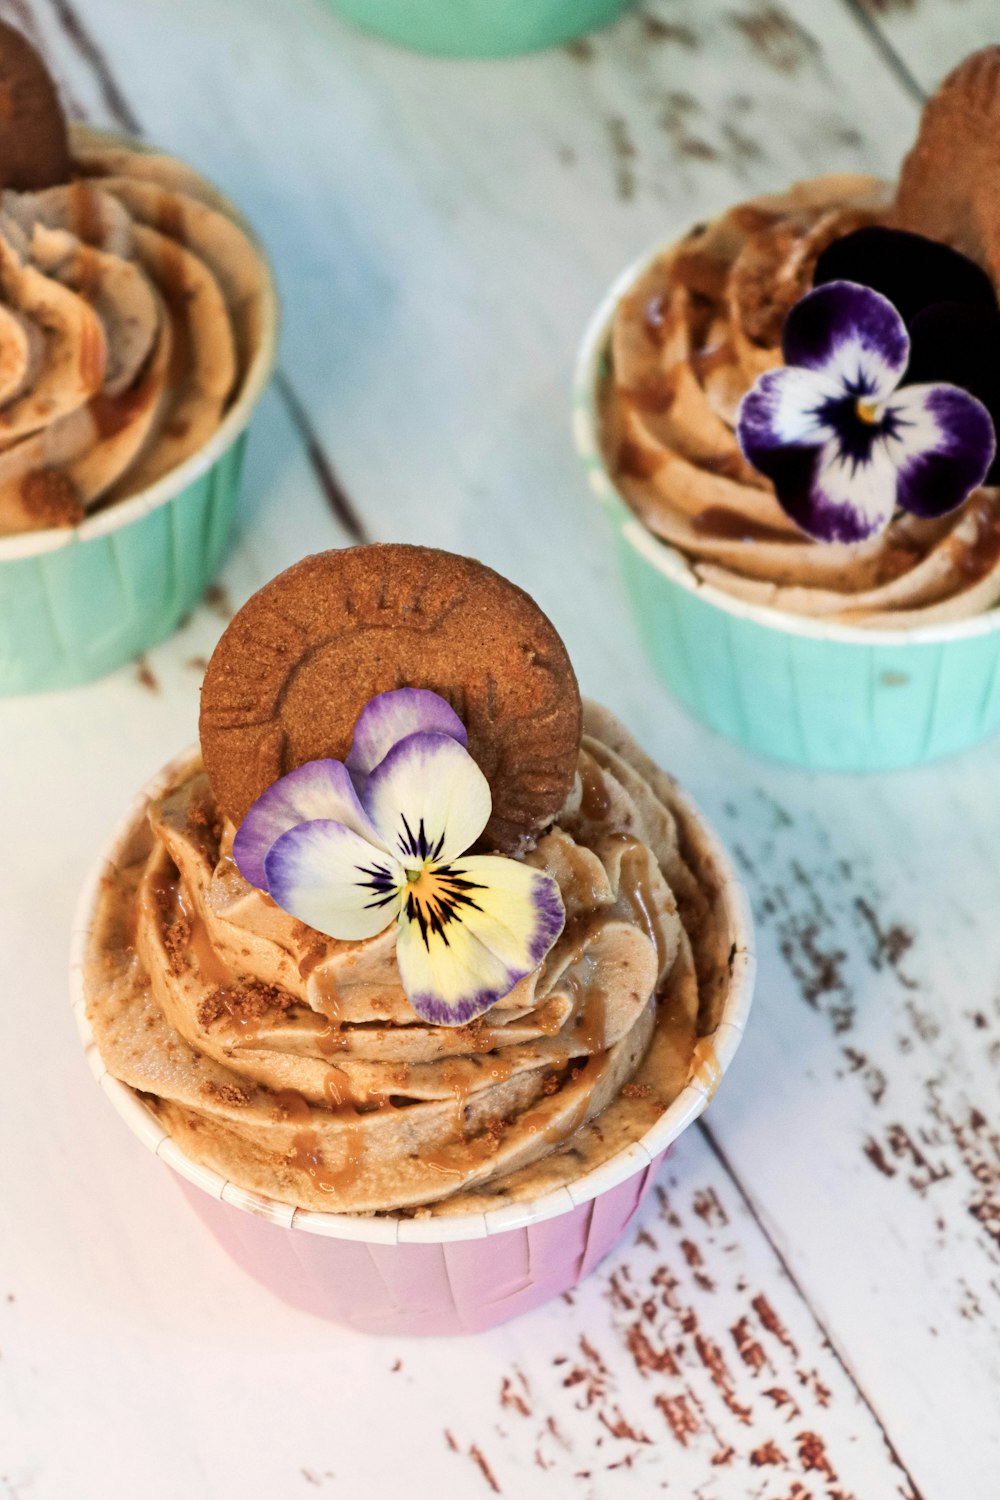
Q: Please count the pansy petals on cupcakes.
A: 10